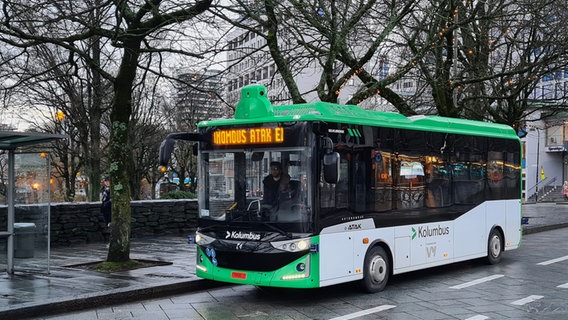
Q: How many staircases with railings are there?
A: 1